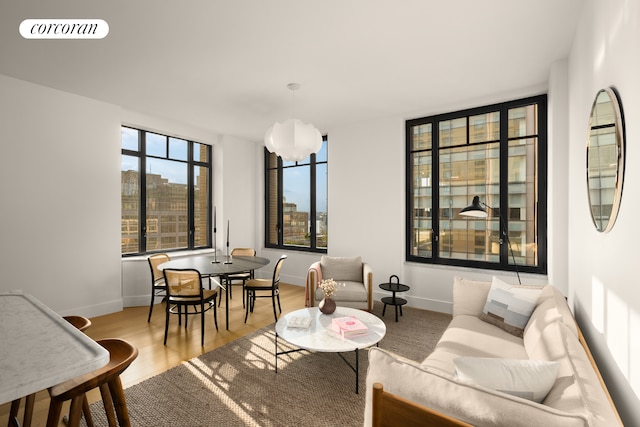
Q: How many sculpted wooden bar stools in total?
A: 2